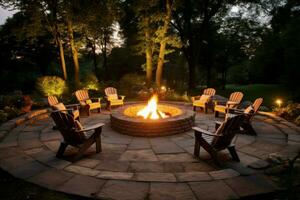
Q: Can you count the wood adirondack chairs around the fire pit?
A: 8